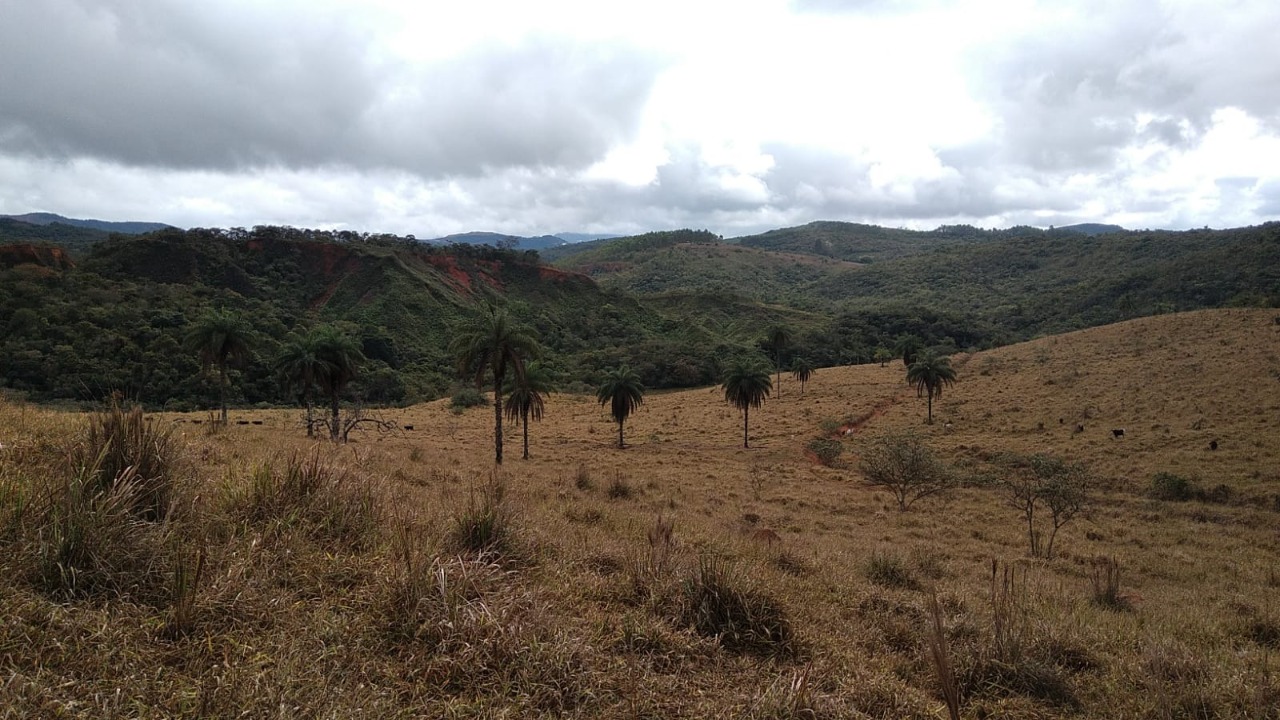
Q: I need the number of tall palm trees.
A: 11